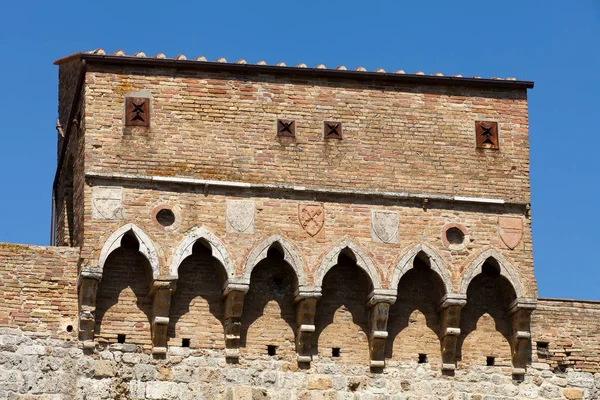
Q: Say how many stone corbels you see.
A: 7